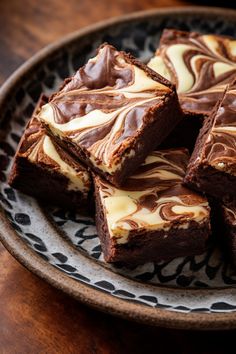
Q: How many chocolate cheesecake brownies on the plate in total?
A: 6